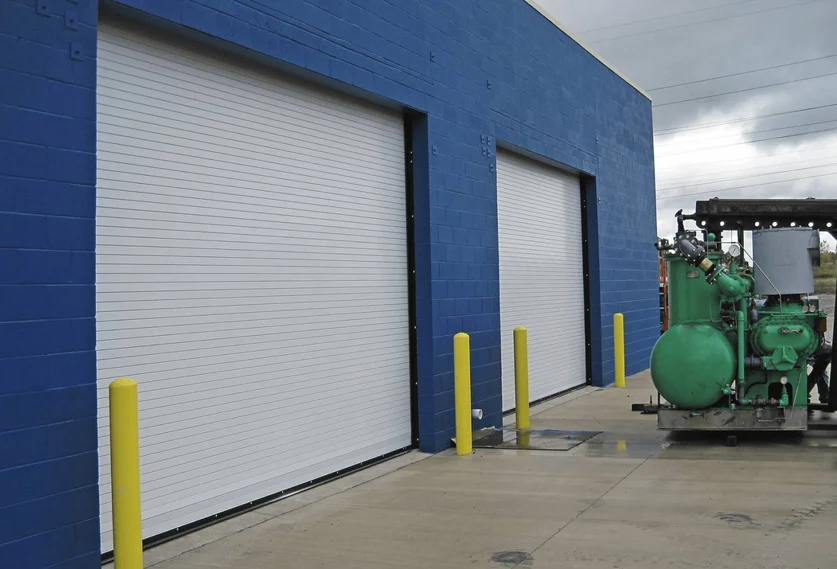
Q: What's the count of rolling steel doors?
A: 2